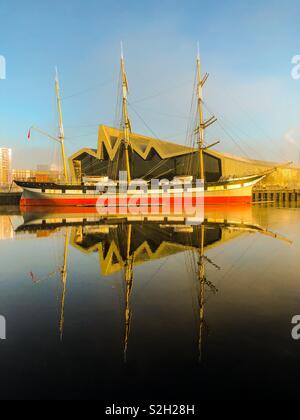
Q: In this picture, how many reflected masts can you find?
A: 3